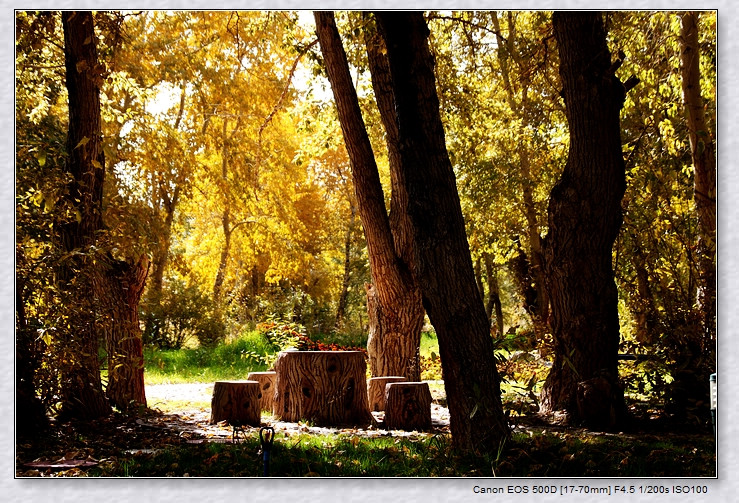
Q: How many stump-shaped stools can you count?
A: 4